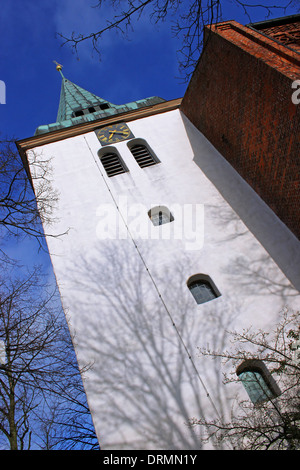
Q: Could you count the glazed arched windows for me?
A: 3